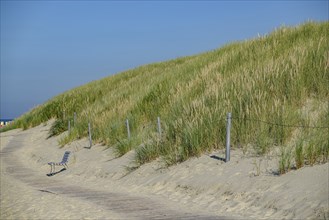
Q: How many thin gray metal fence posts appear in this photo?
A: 6